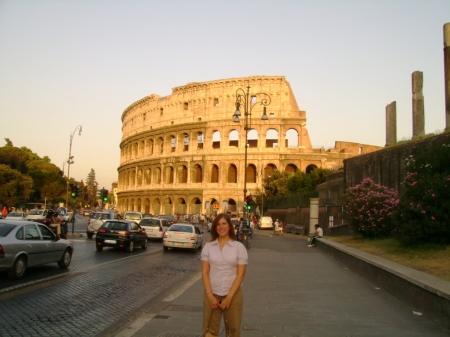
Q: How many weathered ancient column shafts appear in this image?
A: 3